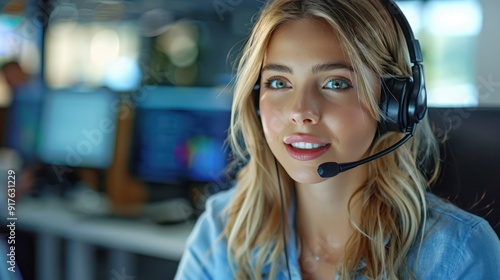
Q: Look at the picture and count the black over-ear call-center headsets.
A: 1